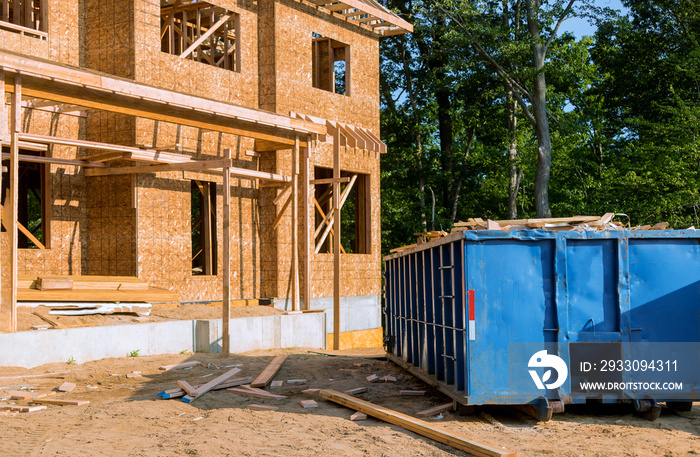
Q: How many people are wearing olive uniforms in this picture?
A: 0